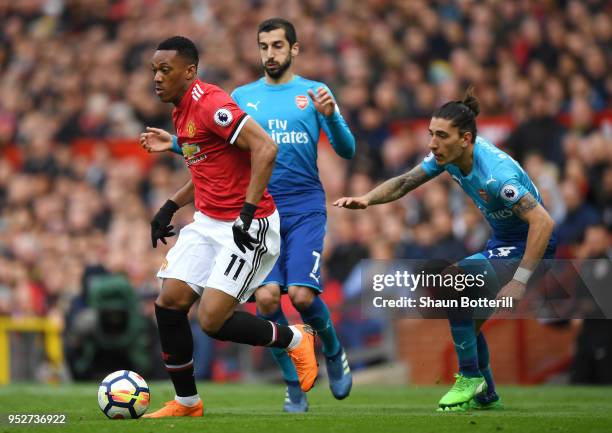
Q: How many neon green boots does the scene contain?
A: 2